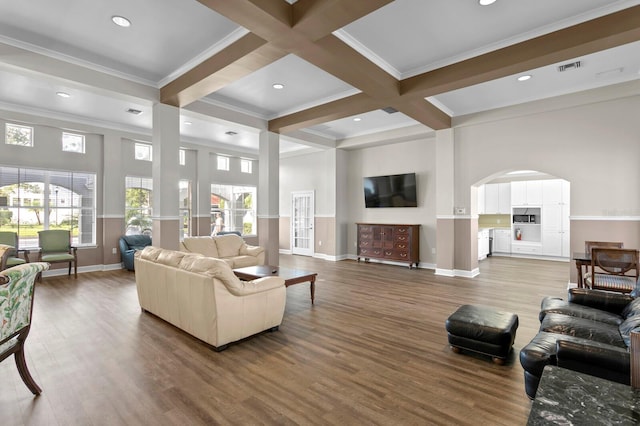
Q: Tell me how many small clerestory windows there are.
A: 6